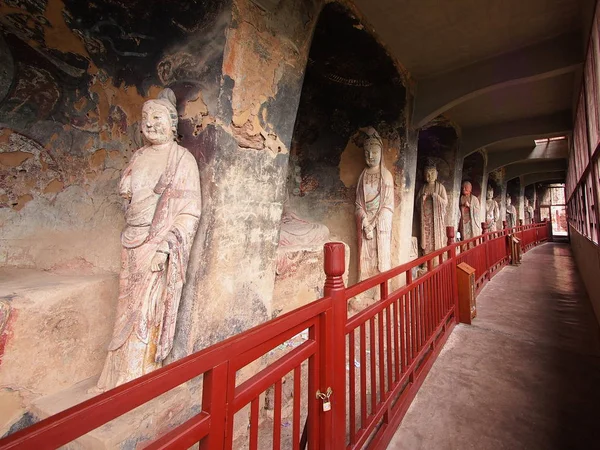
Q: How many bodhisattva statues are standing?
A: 7